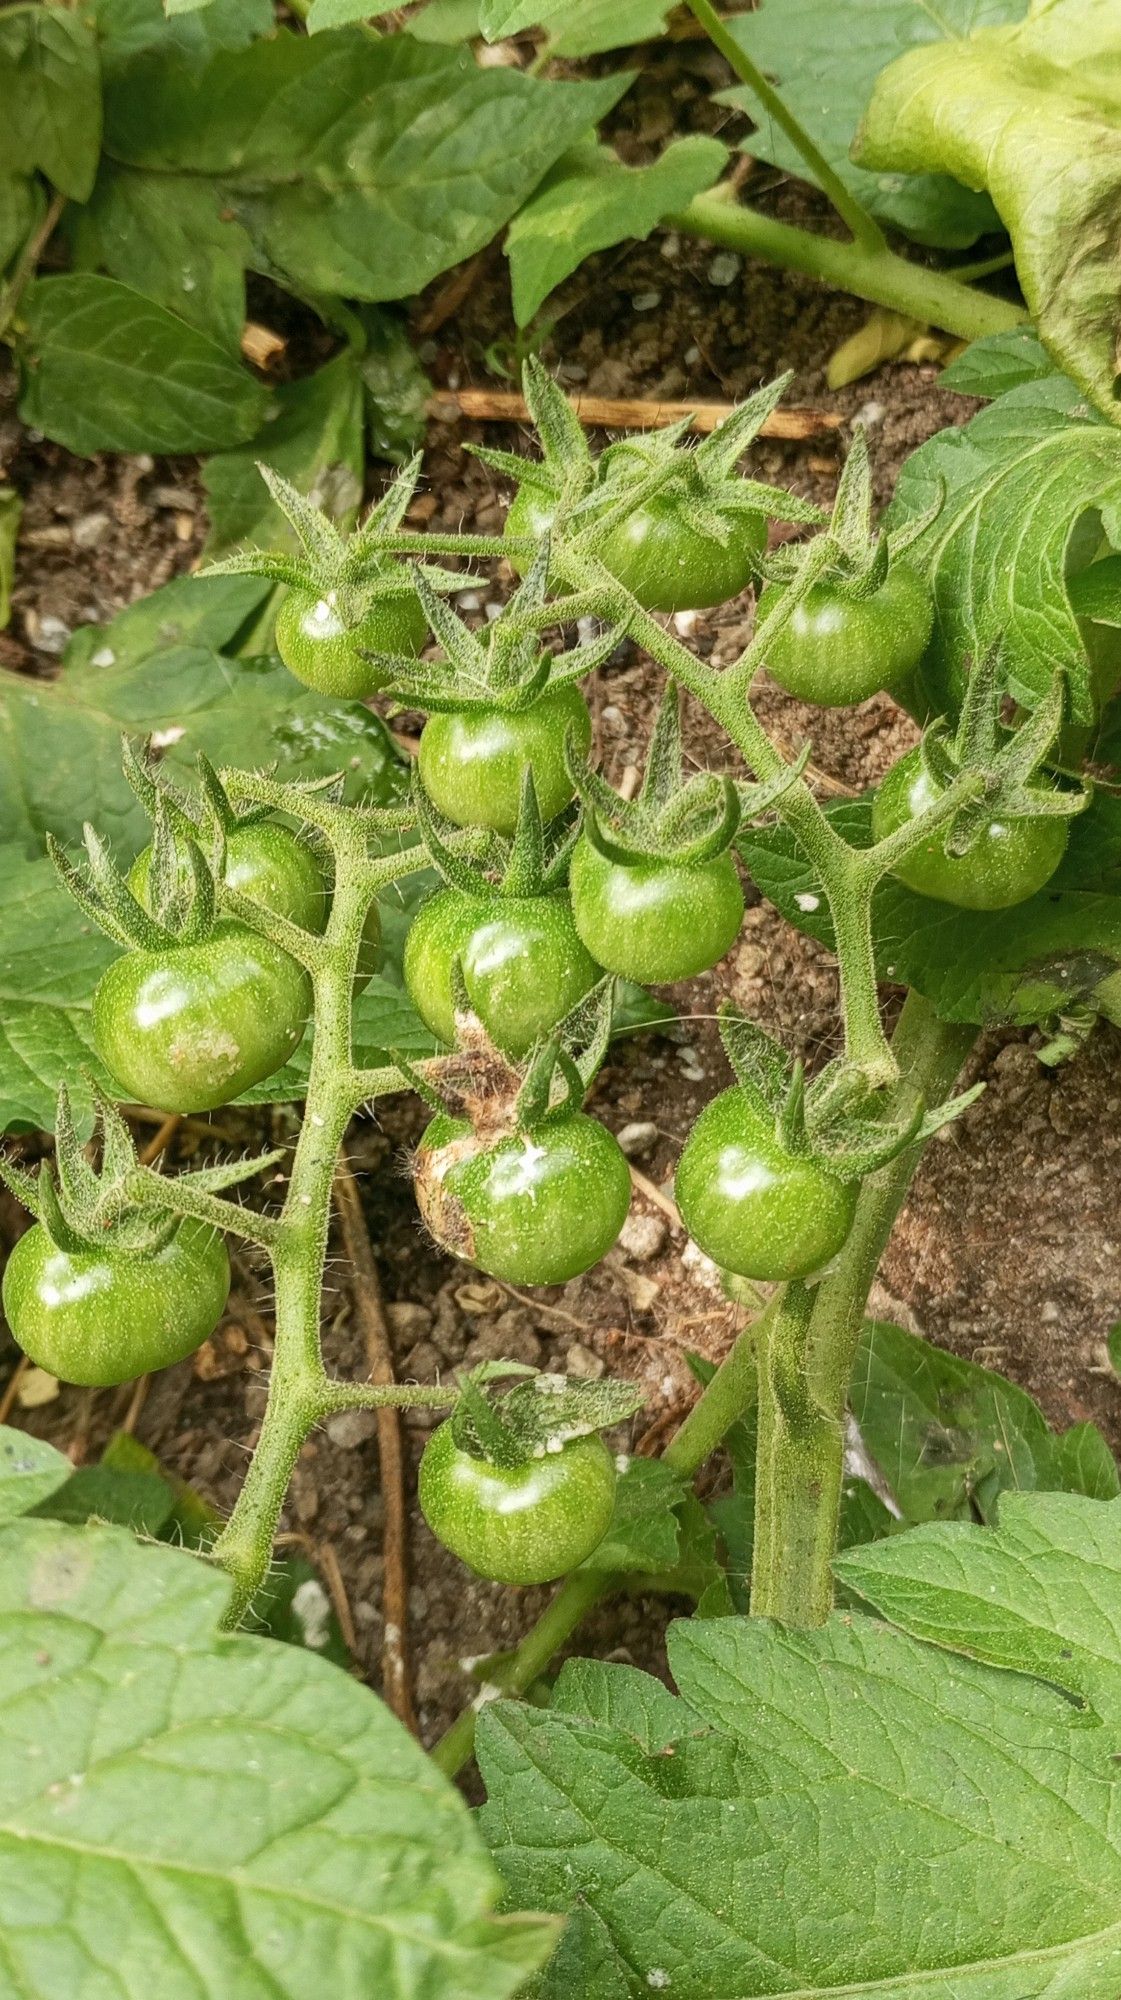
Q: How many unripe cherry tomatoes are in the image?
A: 14